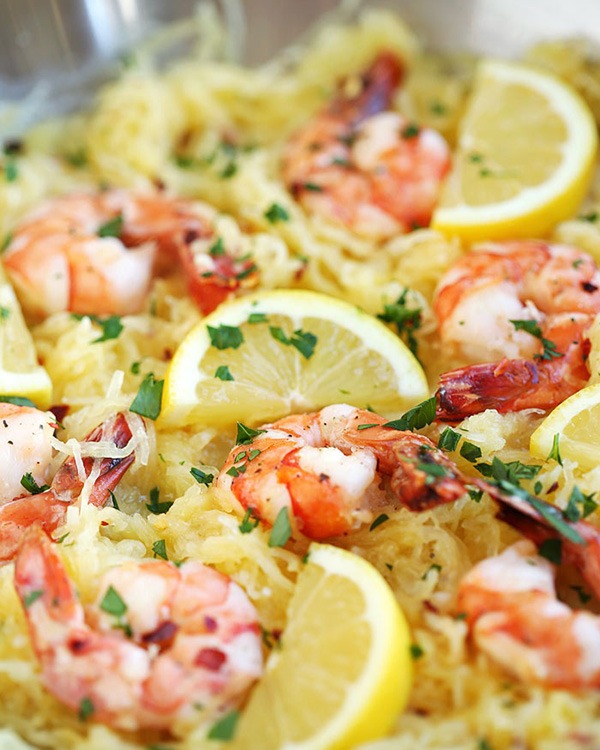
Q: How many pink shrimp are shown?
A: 7